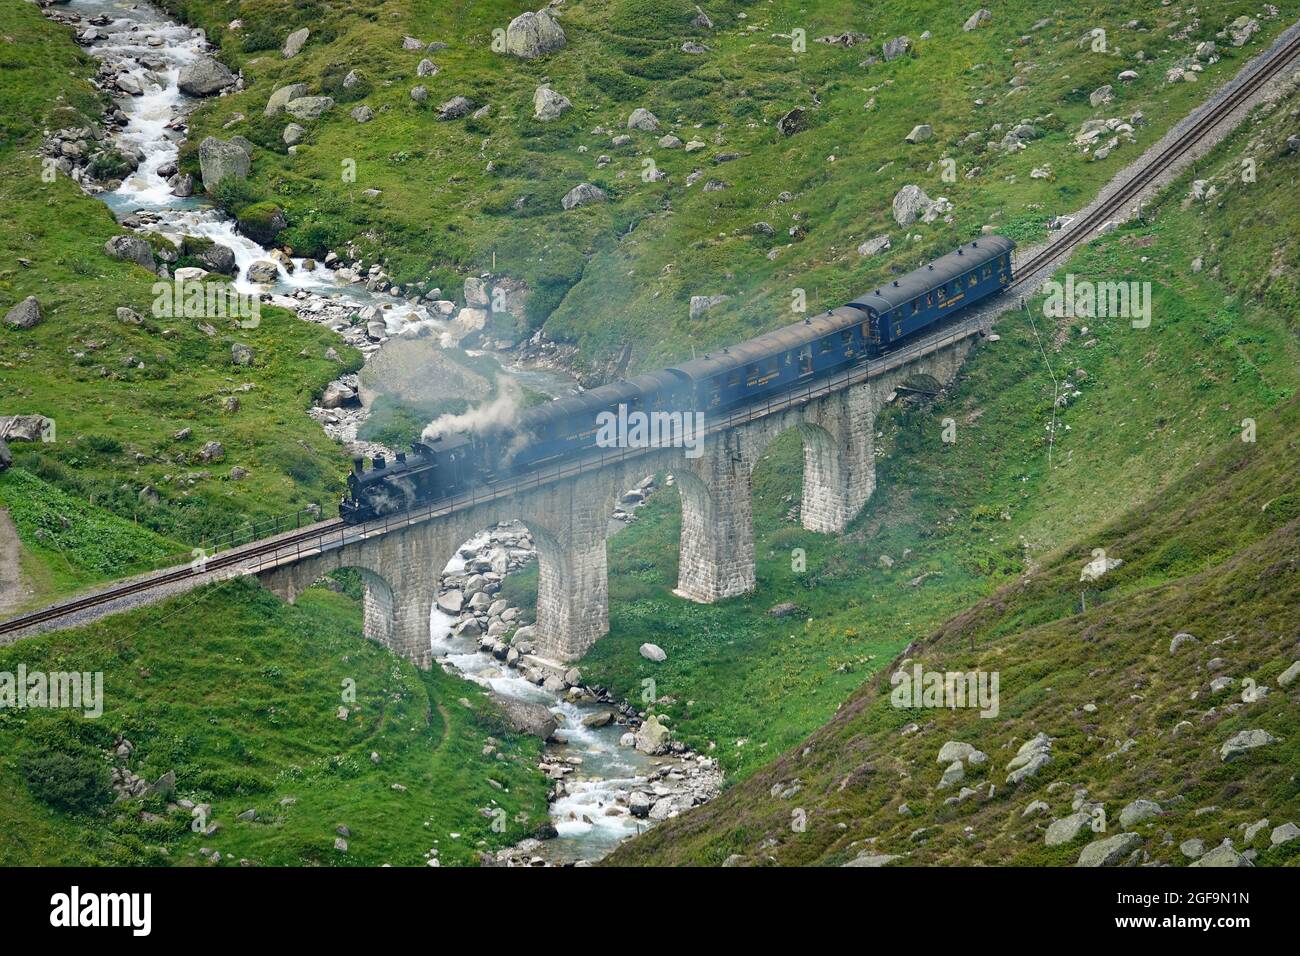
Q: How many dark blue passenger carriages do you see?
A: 3